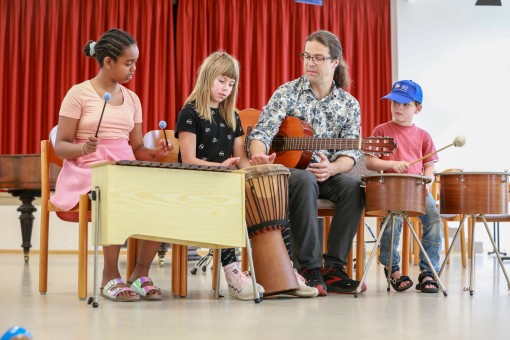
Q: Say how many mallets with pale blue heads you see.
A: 2